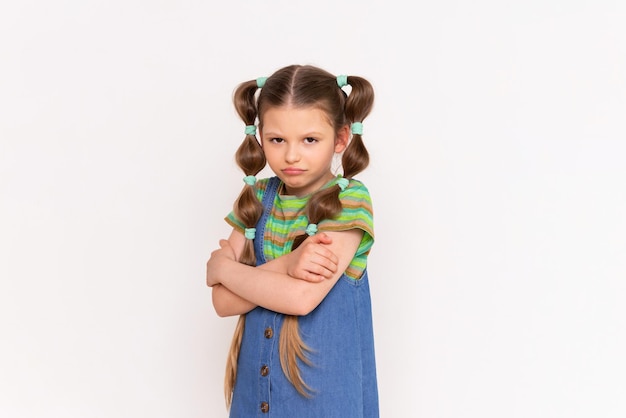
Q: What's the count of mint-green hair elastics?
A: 8